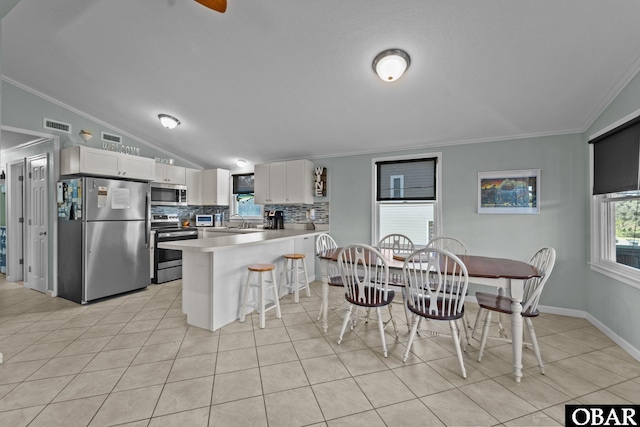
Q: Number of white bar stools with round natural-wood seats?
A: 2